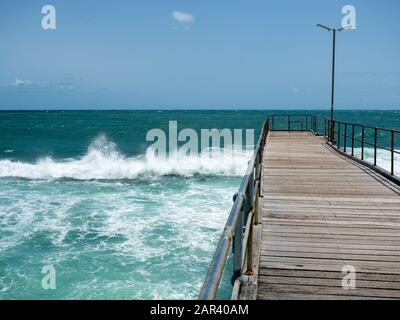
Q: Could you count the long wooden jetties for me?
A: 1